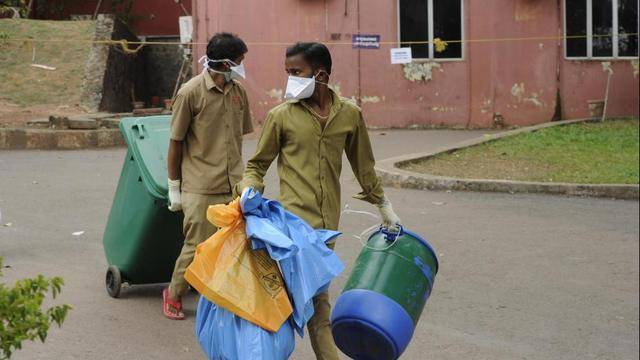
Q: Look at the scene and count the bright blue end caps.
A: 2